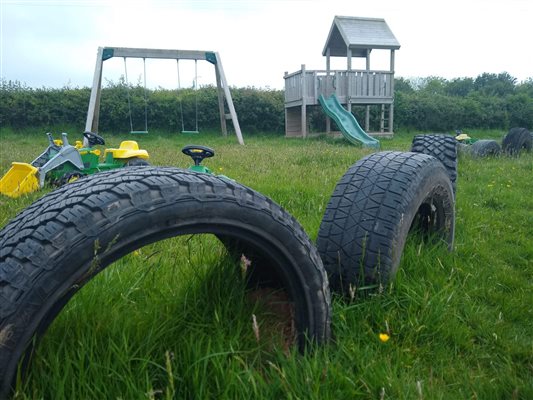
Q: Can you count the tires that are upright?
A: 5